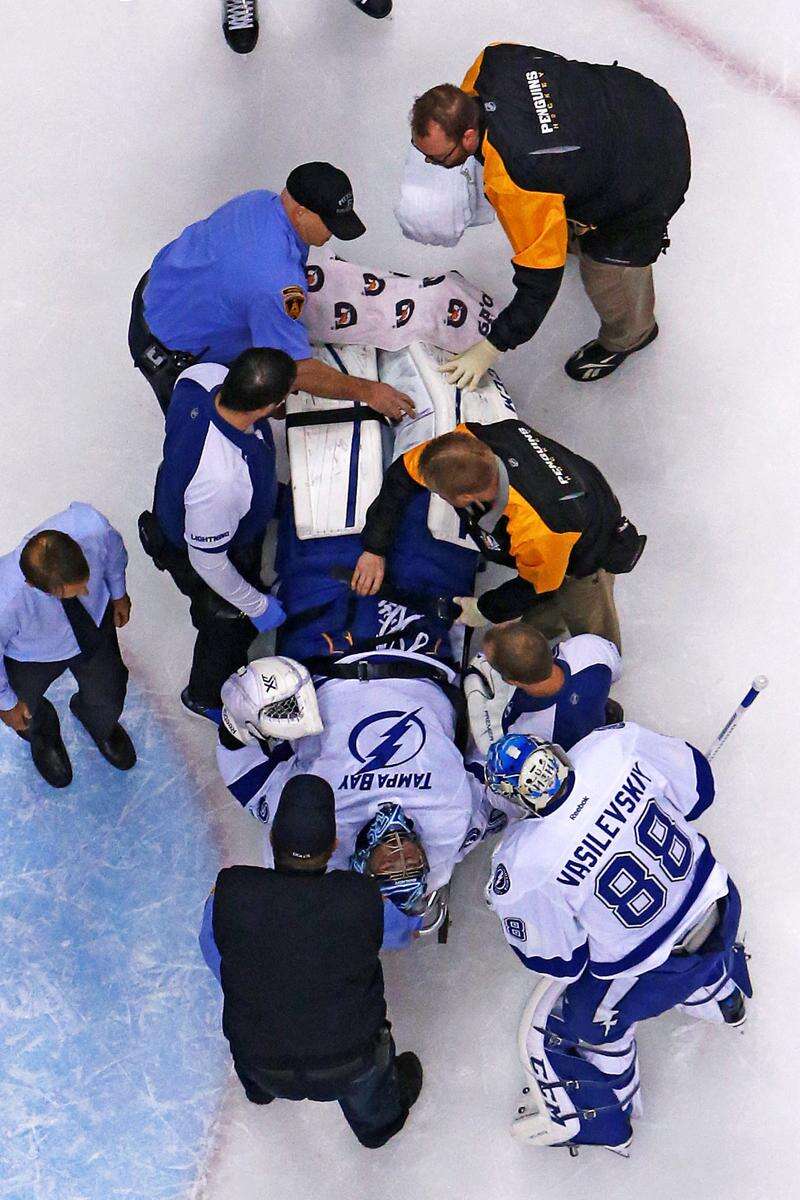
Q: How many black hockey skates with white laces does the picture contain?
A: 2